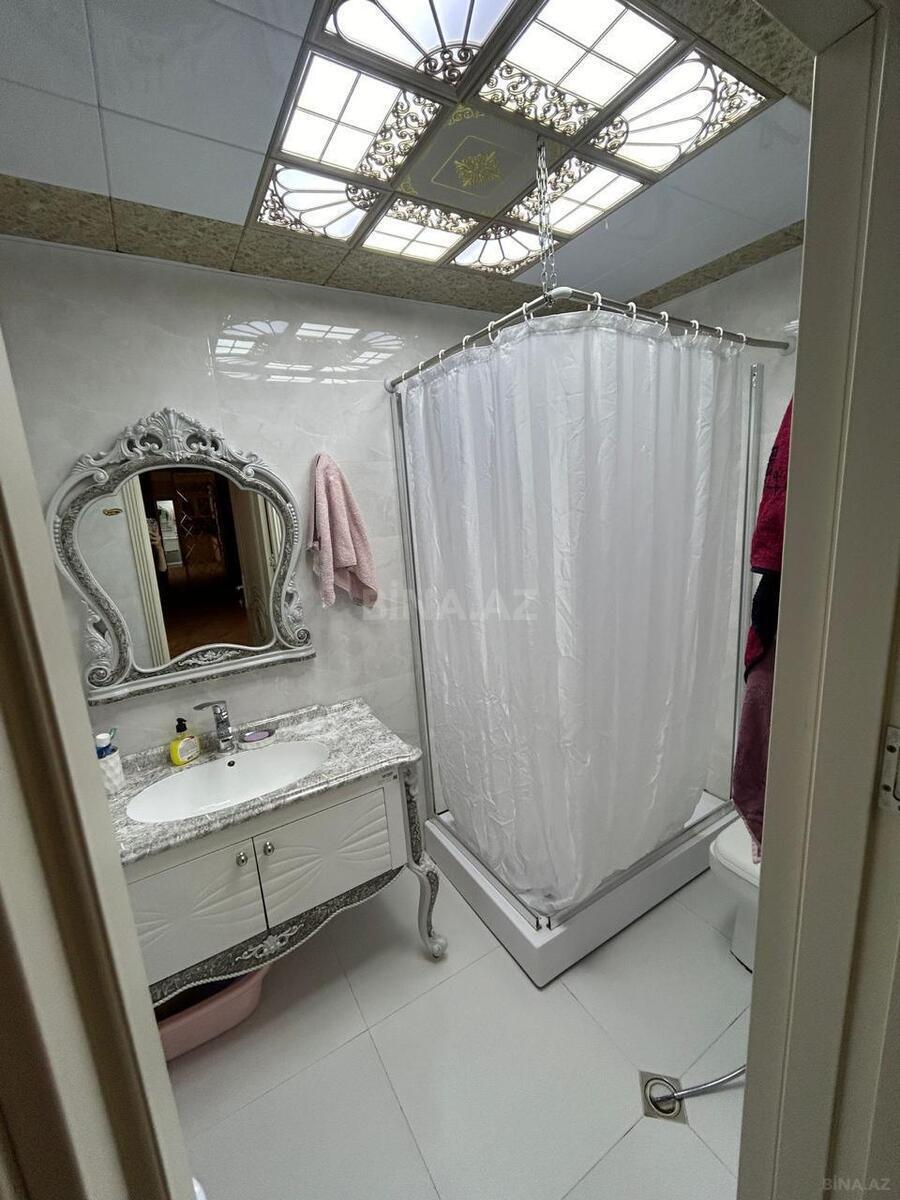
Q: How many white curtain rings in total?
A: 12